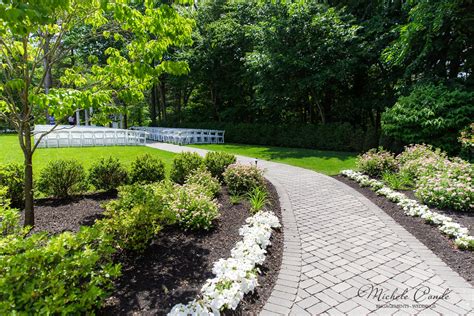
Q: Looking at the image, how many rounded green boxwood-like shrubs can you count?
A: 6